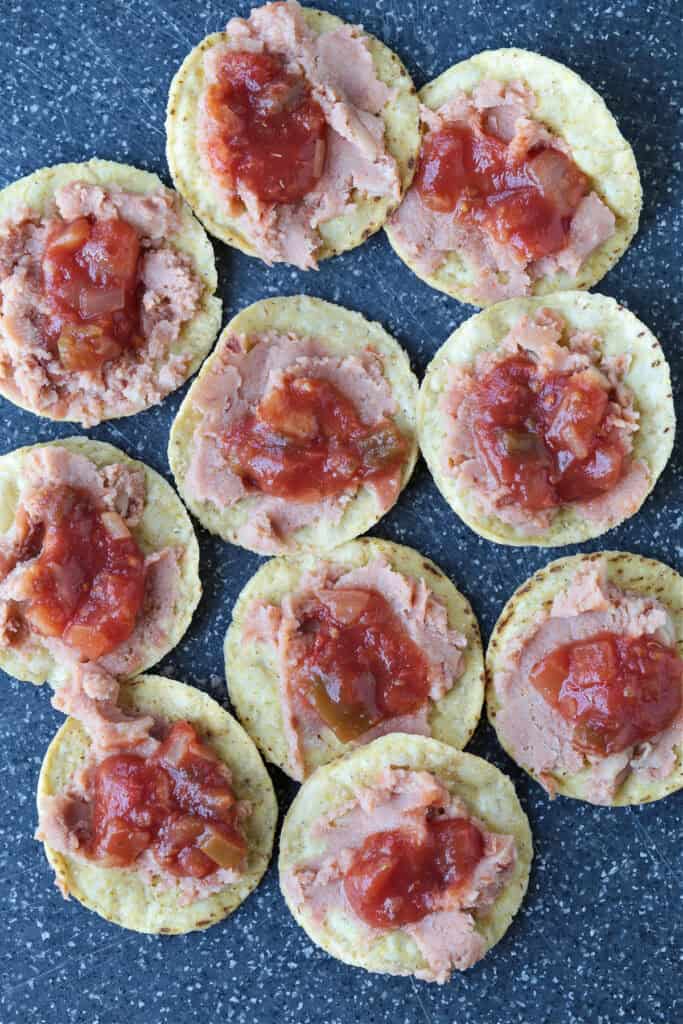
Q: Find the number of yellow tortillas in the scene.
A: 10